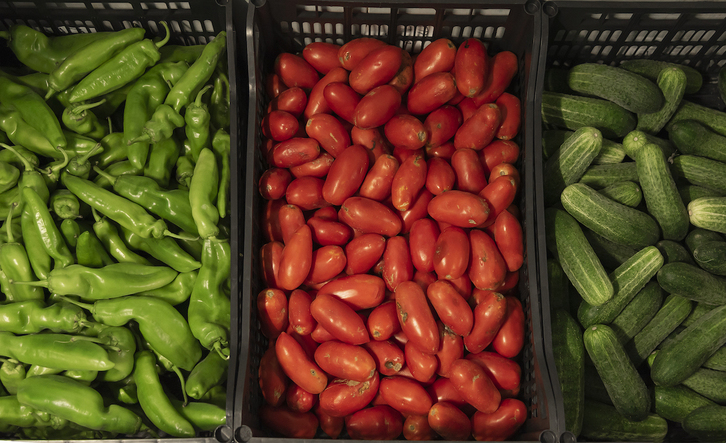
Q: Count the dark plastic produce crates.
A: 3